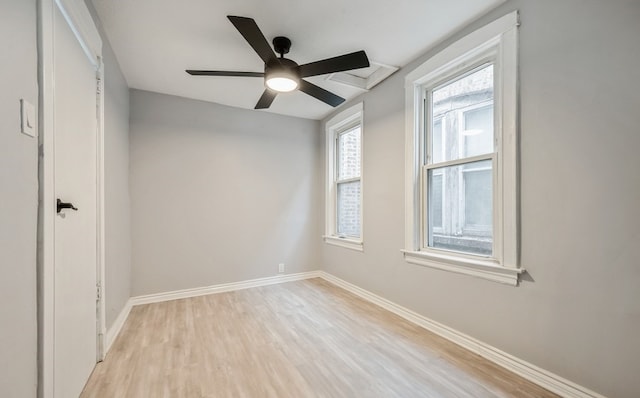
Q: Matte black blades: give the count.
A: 5